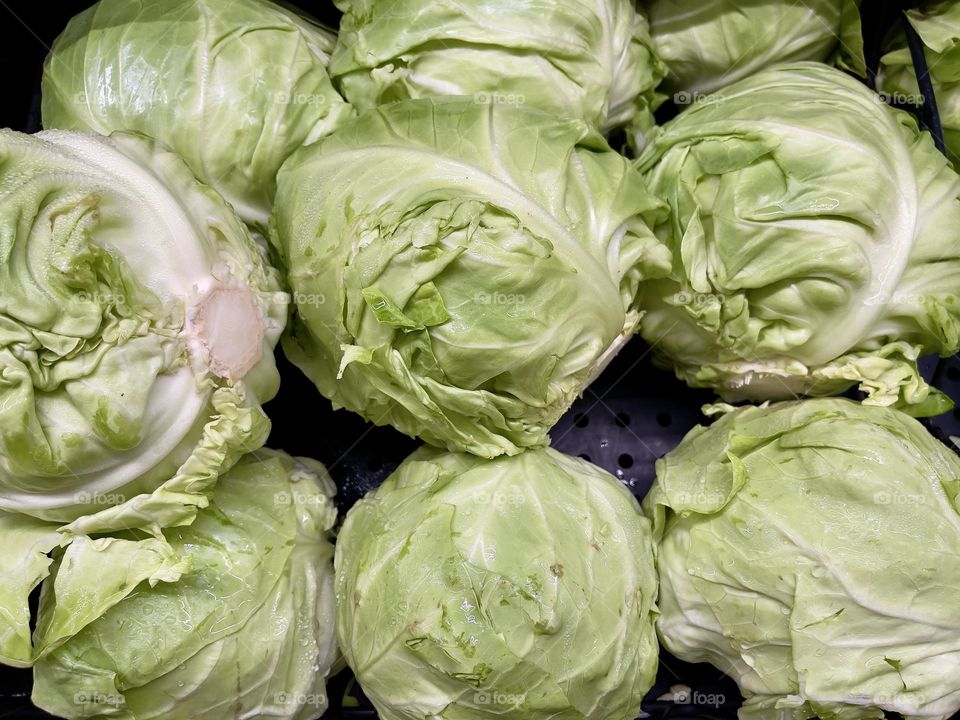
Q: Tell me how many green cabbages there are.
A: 10